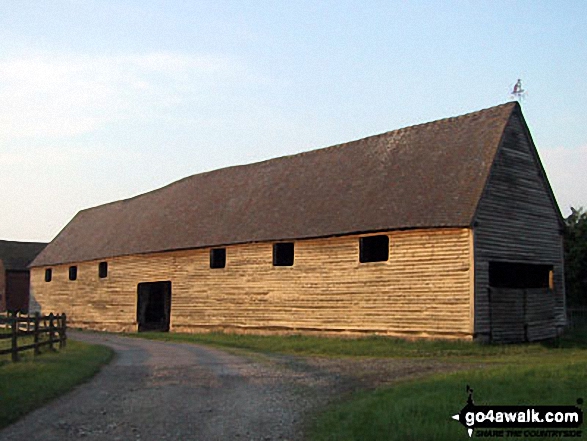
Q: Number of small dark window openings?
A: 6